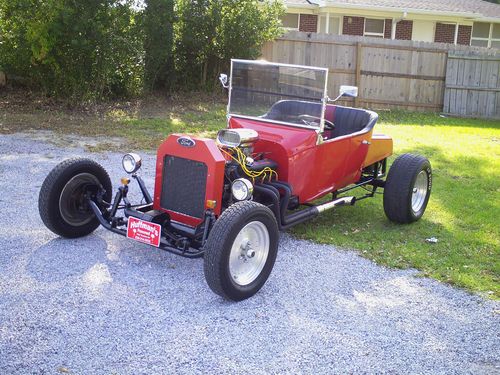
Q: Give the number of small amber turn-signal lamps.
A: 2